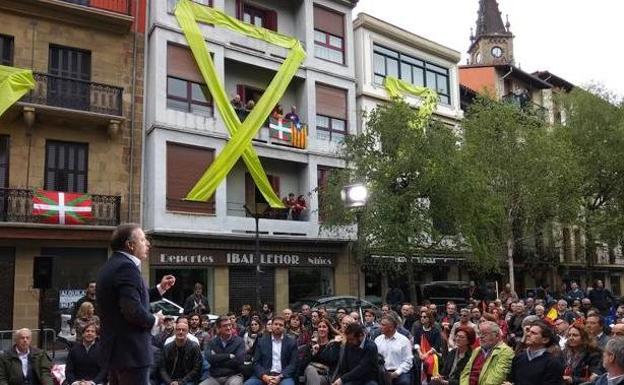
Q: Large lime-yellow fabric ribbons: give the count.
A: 3